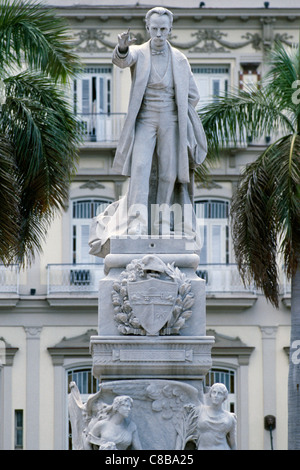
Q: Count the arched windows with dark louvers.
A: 4